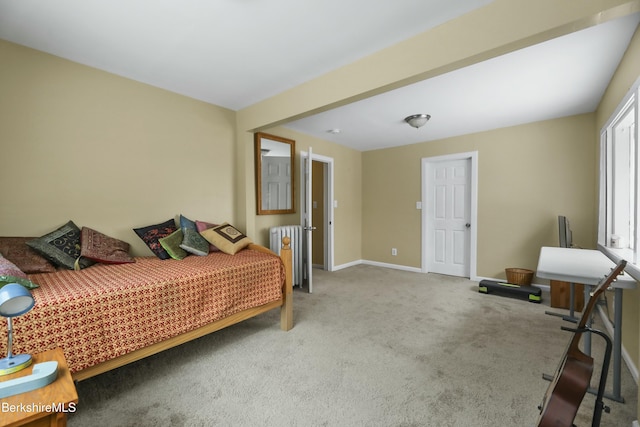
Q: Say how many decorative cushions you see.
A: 9